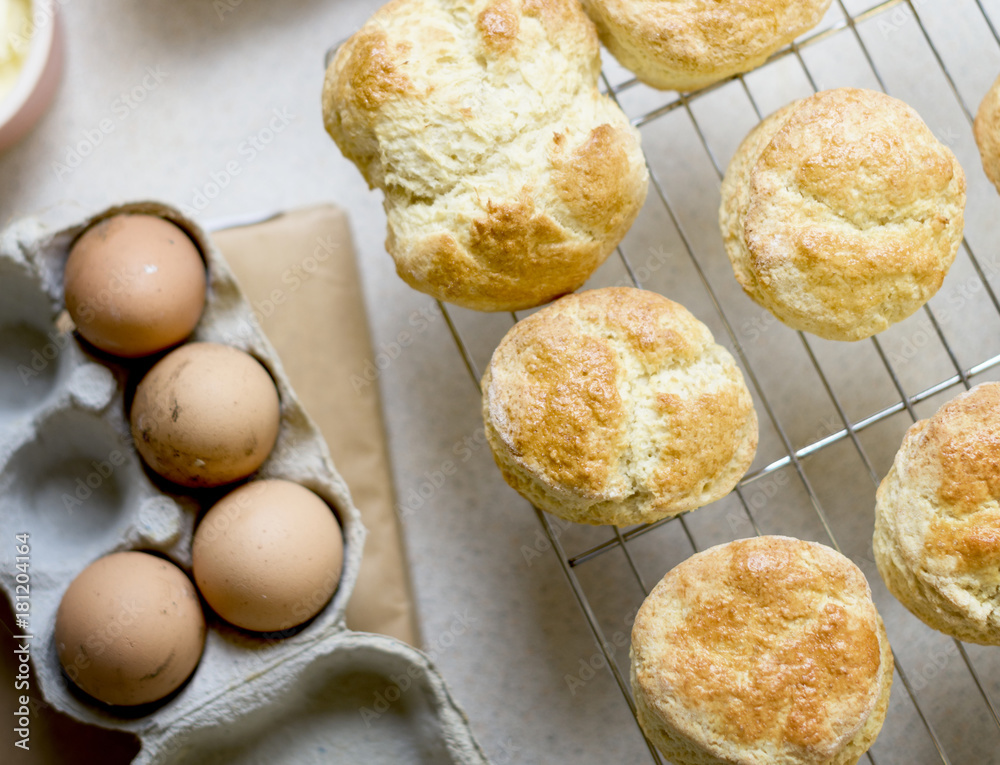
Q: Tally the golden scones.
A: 7